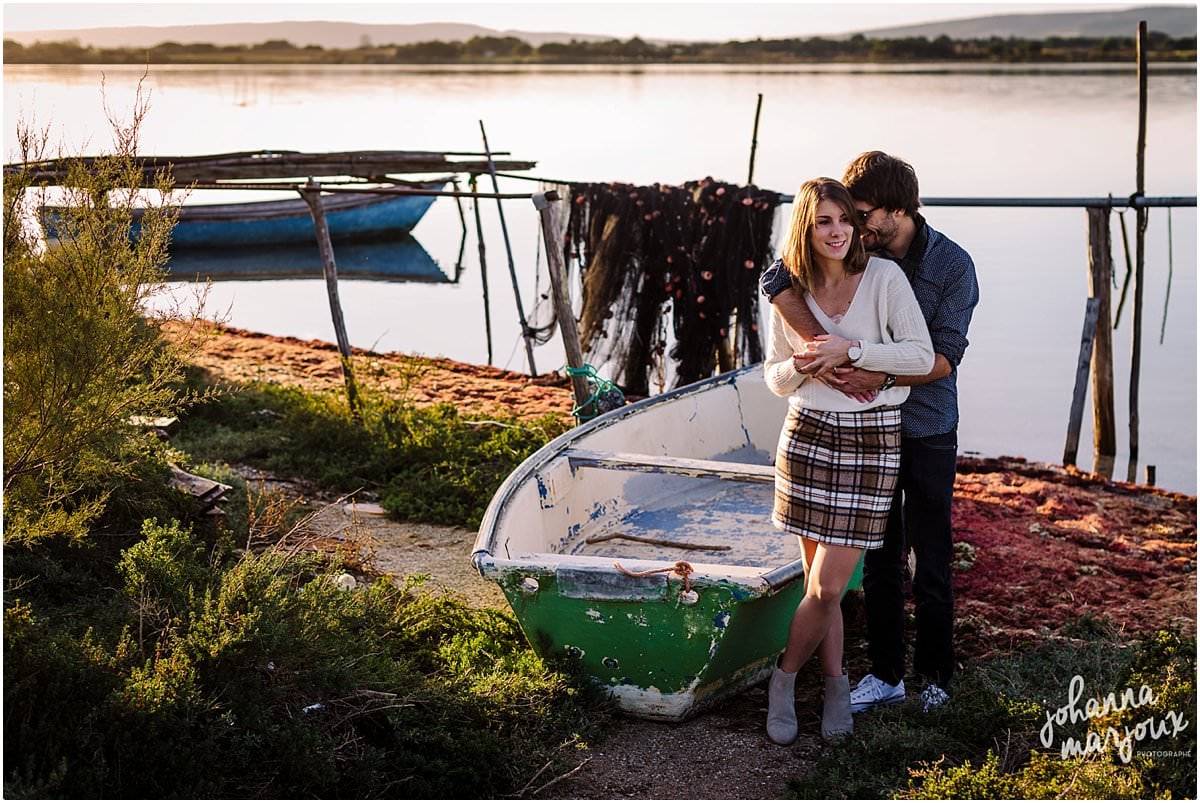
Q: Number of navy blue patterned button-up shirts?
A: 1